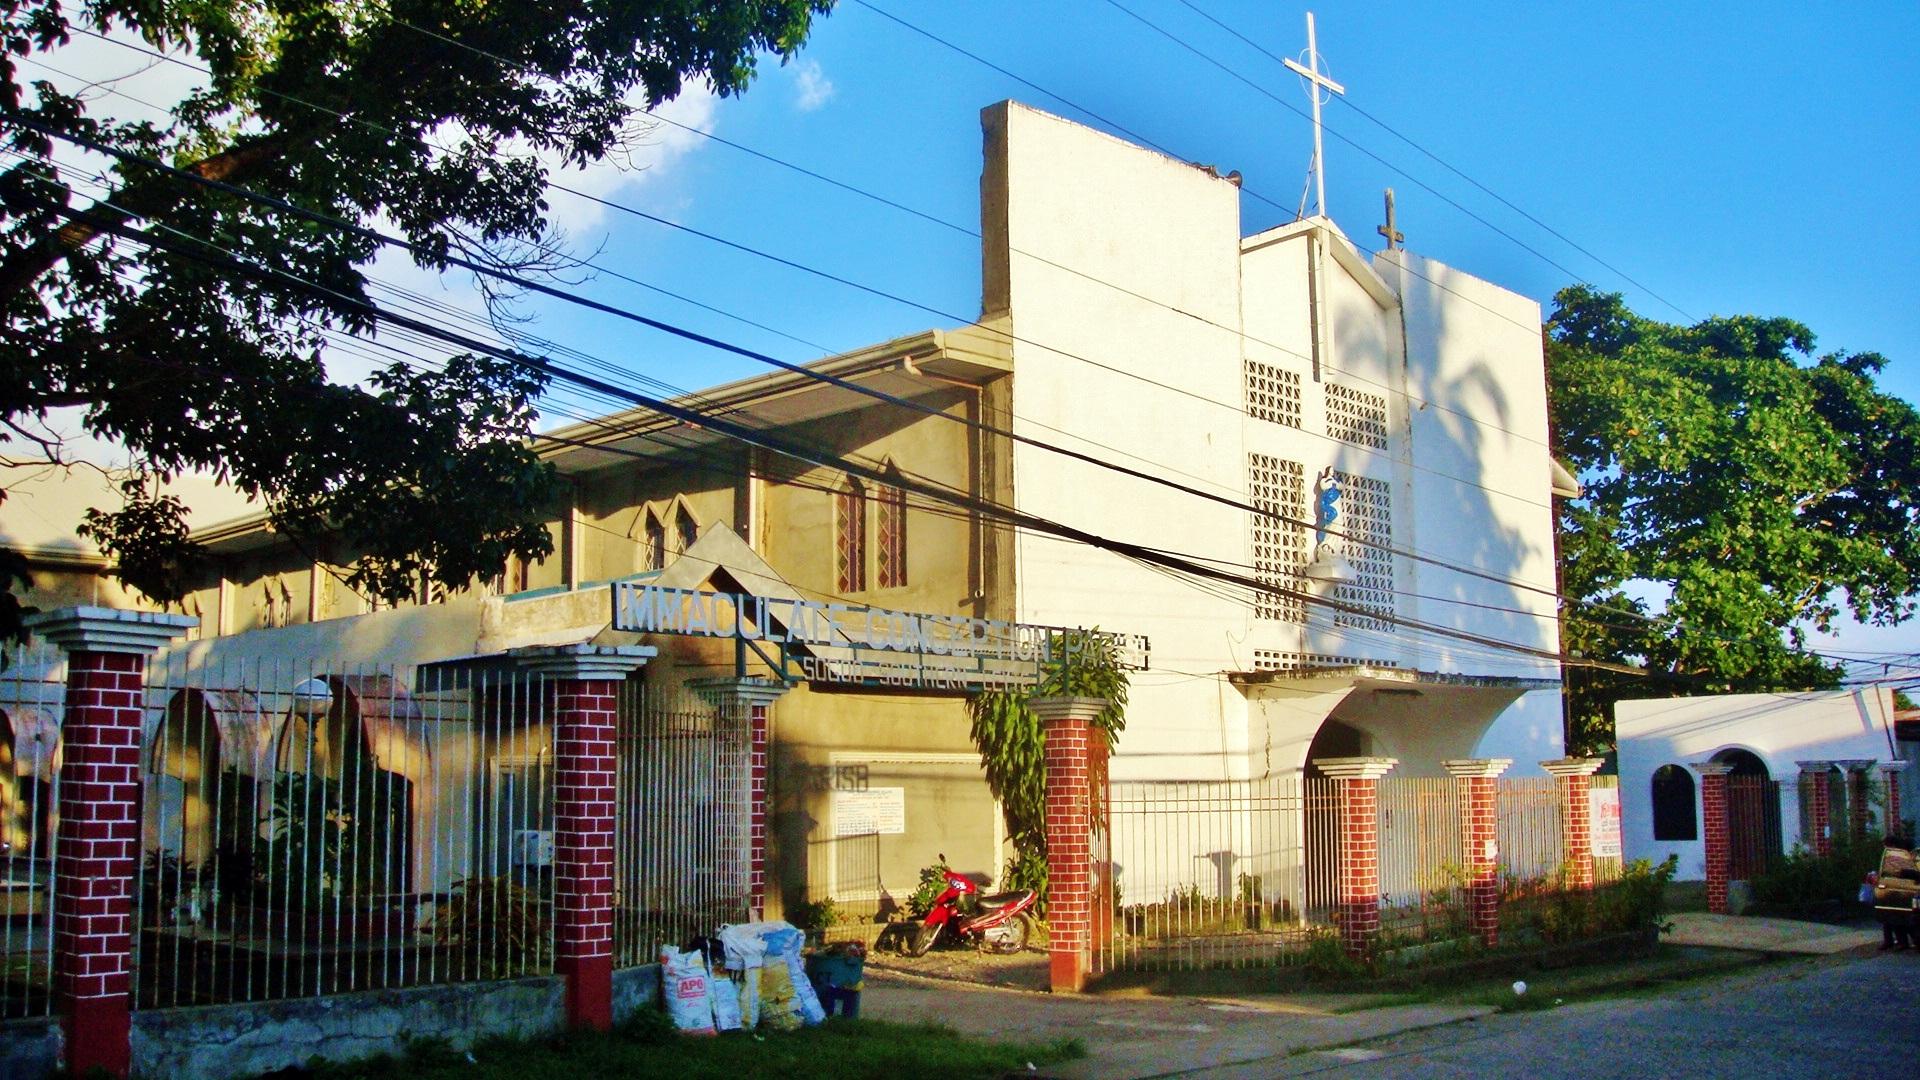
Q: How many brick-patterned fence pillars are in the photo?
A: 11